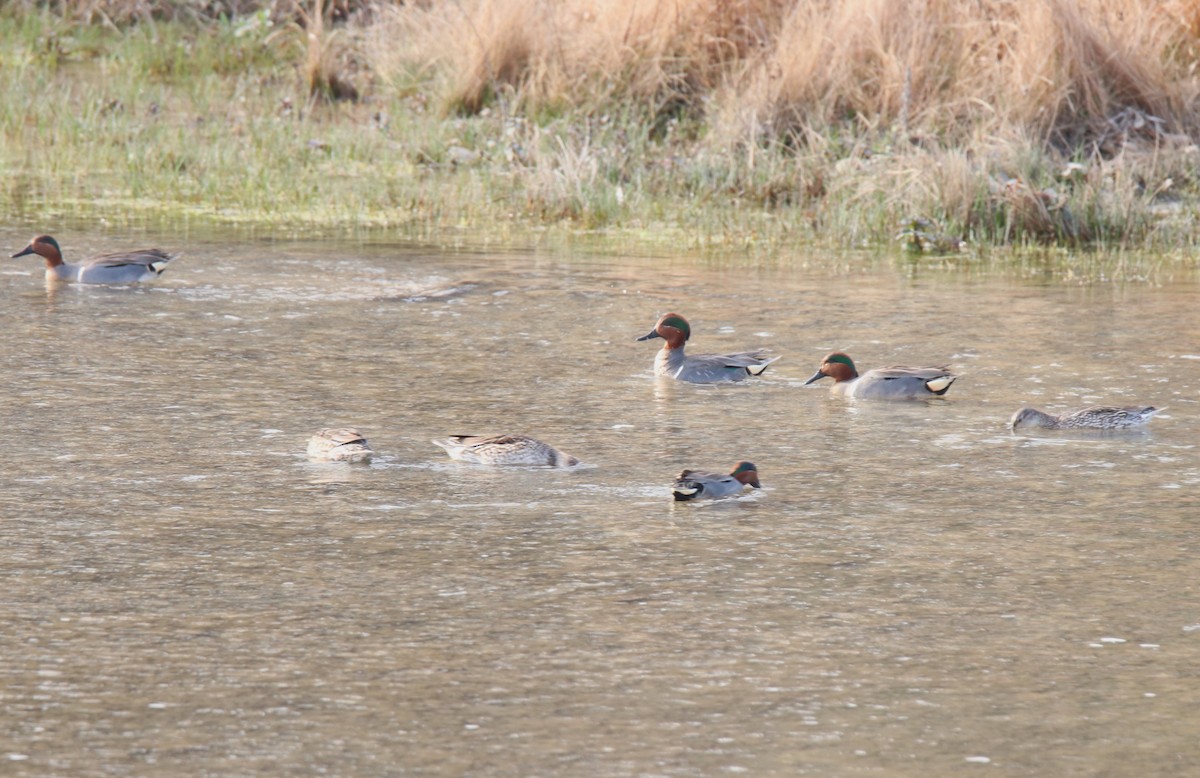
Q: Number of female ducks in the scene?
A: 3